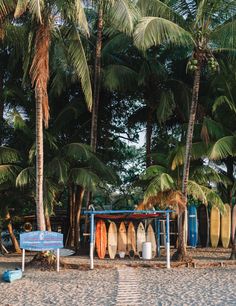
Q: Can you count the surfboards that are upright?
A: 11